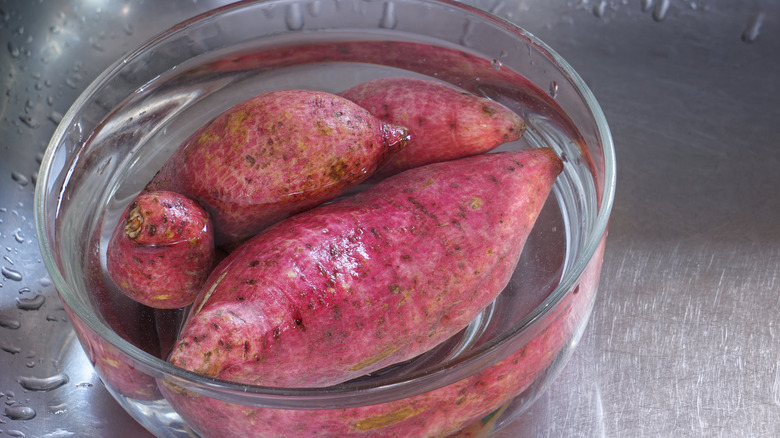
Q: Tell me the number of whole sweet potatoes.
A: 4